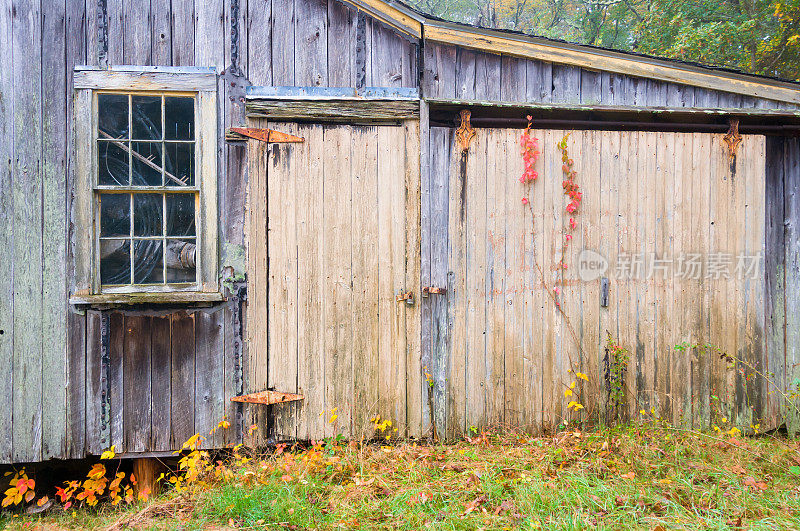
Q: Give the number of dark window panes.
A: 12